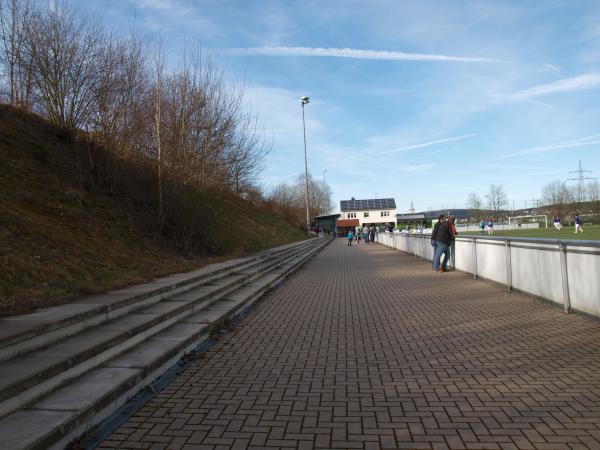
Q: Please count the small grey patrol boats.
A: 0